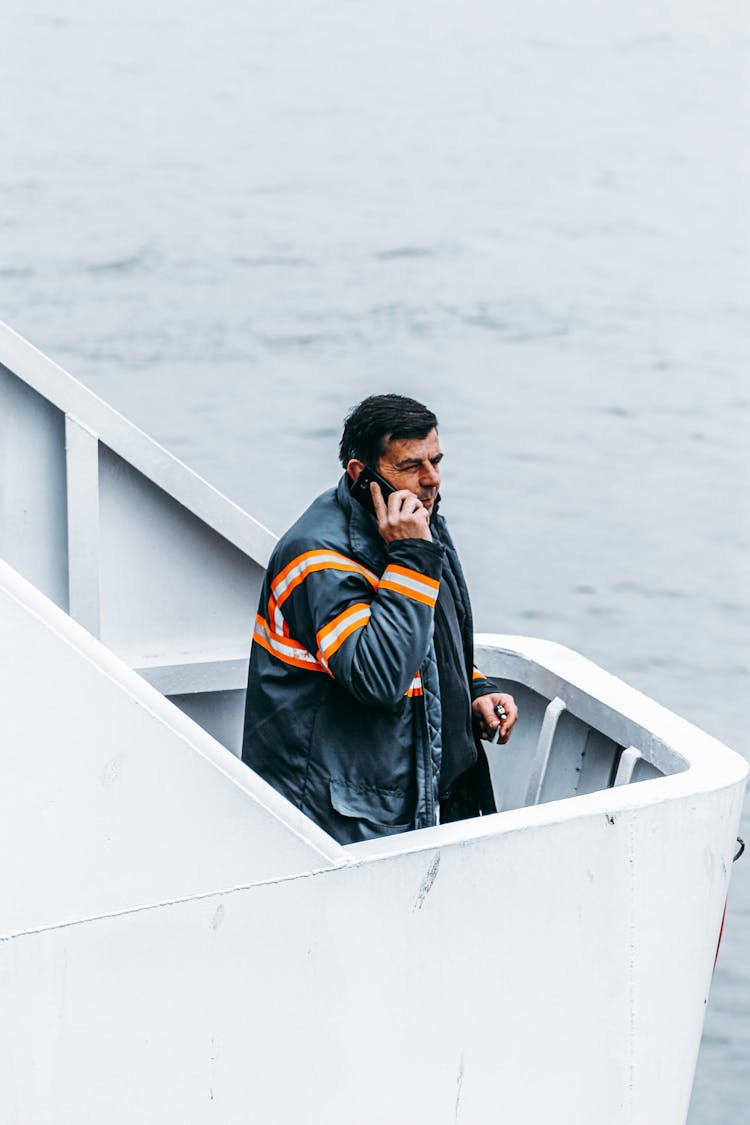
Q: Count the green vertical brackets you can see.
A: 0